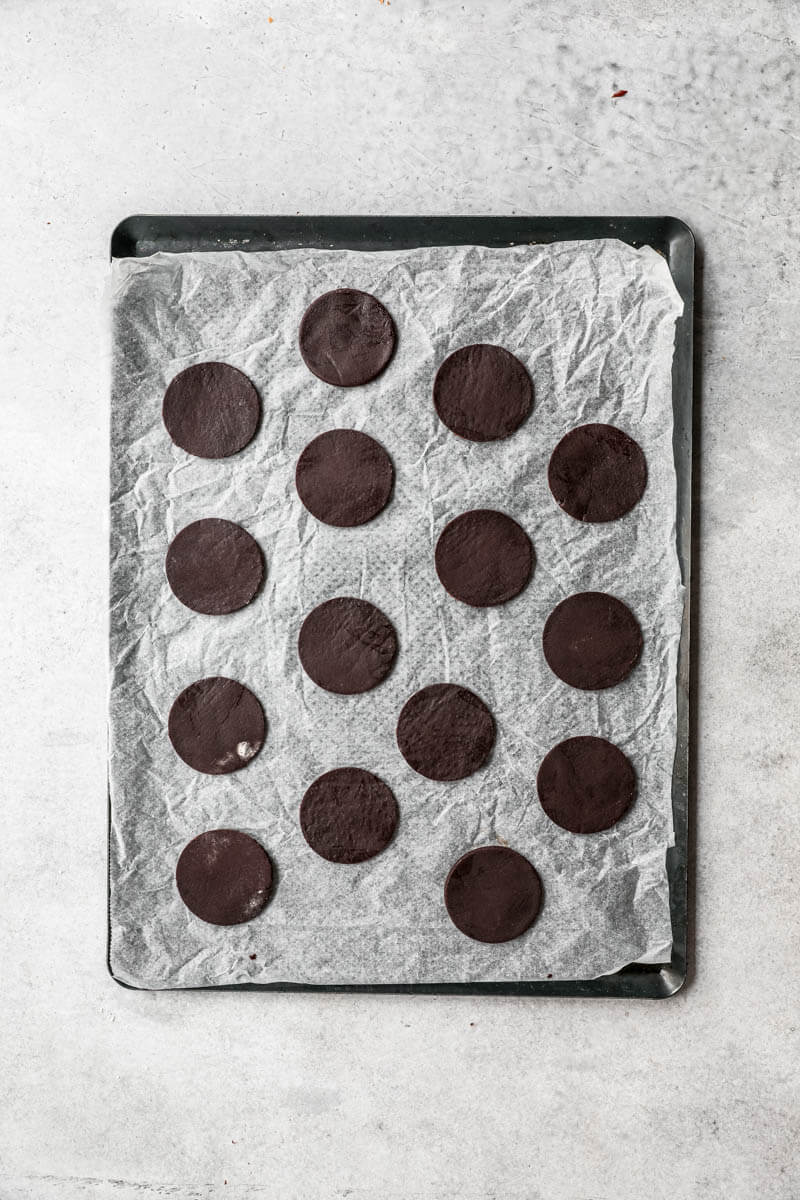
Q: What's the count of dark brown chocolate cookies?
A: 15